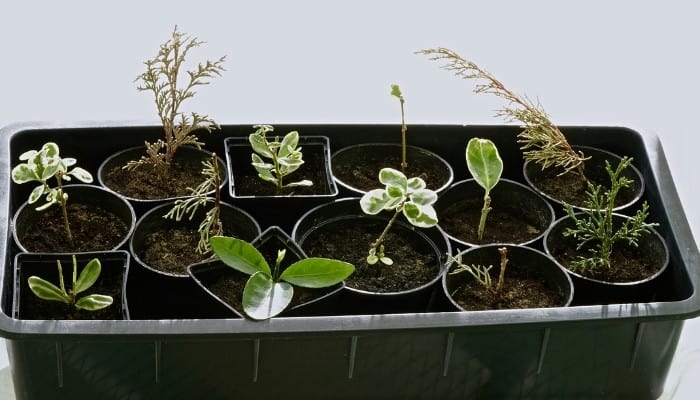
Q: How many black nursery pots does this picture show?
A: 12